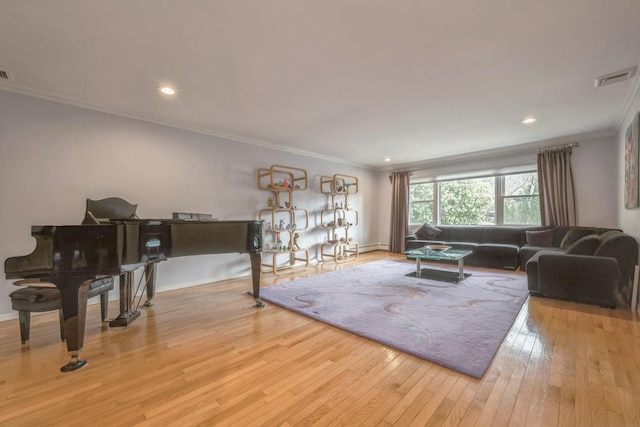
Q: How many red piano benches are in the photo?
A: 0